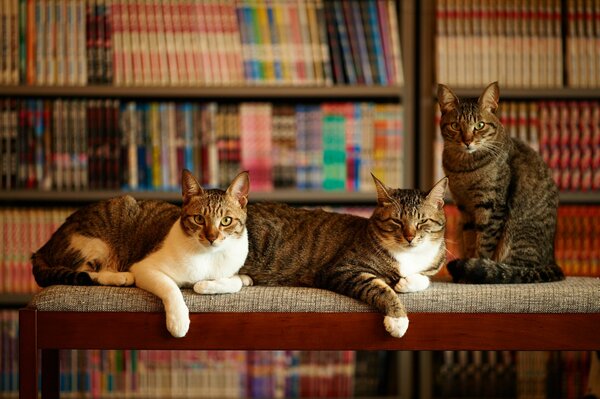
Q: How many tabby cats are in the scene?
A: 3